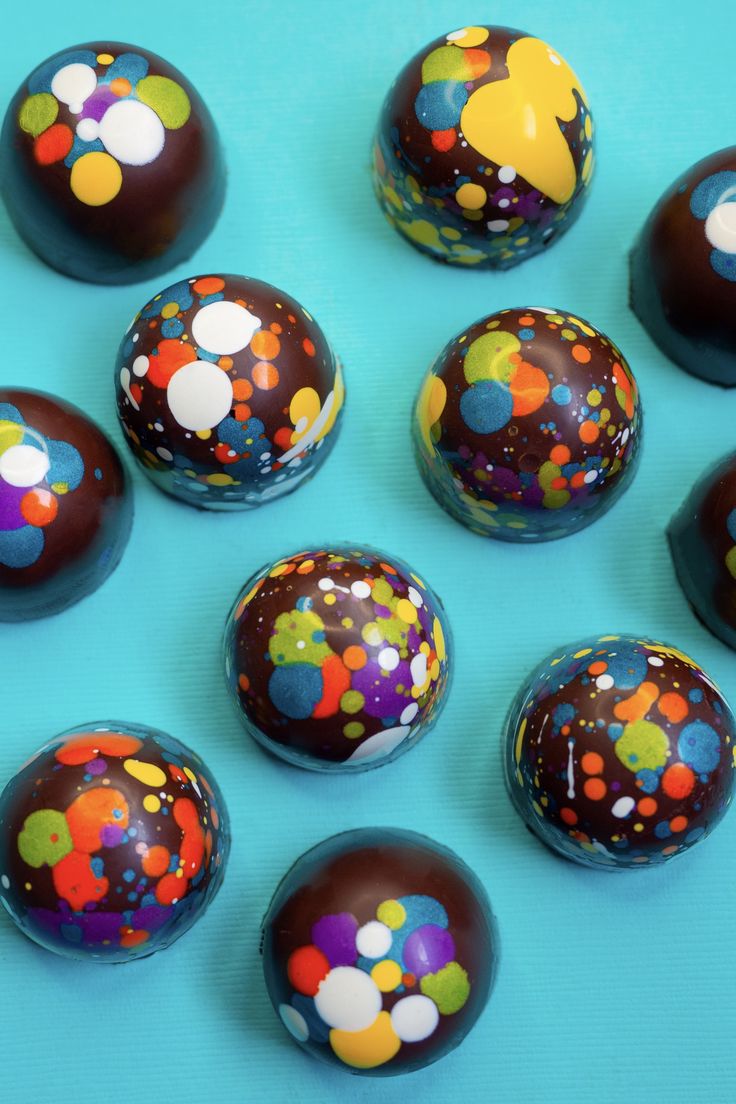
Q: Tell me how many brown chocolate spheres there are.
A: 11